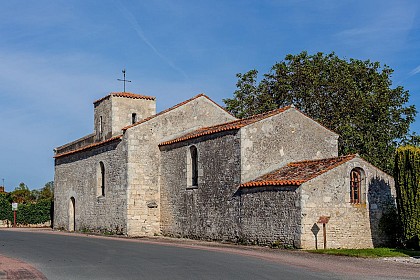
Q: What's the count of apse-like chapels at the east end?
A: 1